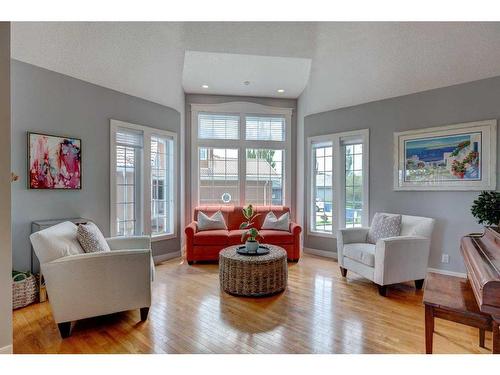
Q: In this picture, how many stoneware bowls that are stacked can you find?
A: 0